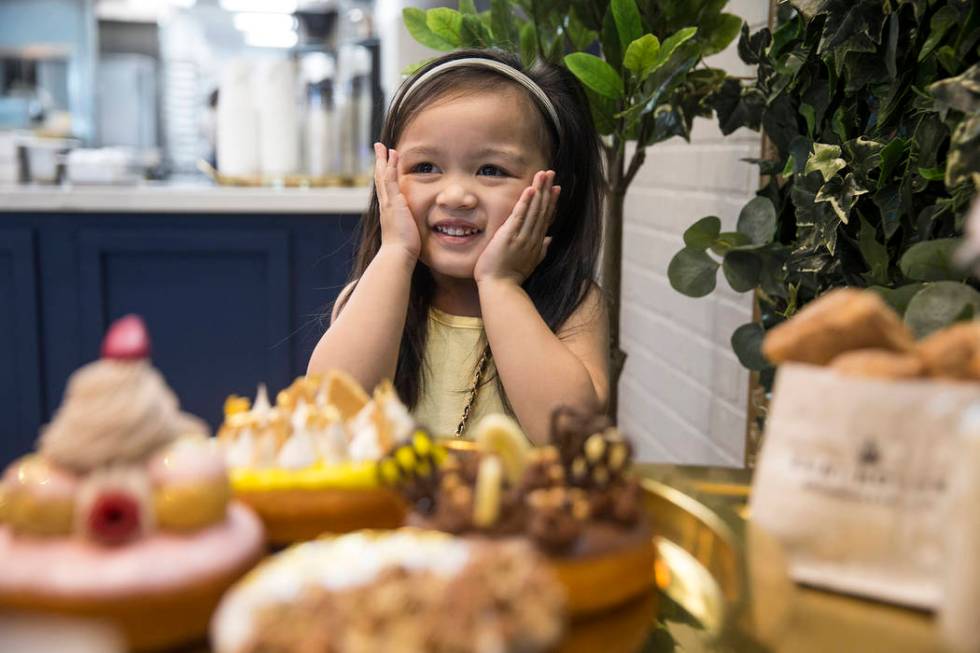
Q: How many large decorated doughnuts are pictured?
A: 4